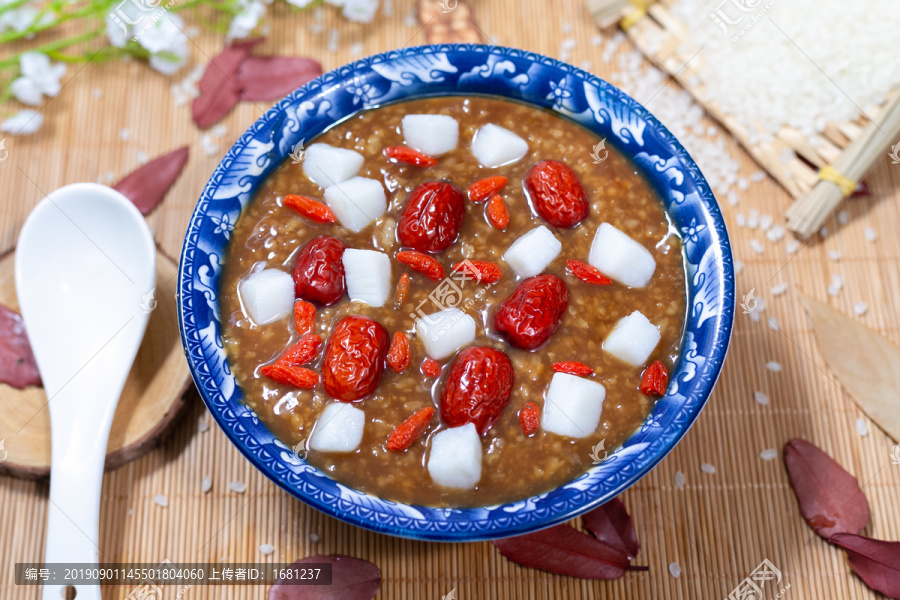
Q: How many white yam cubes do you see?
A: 13